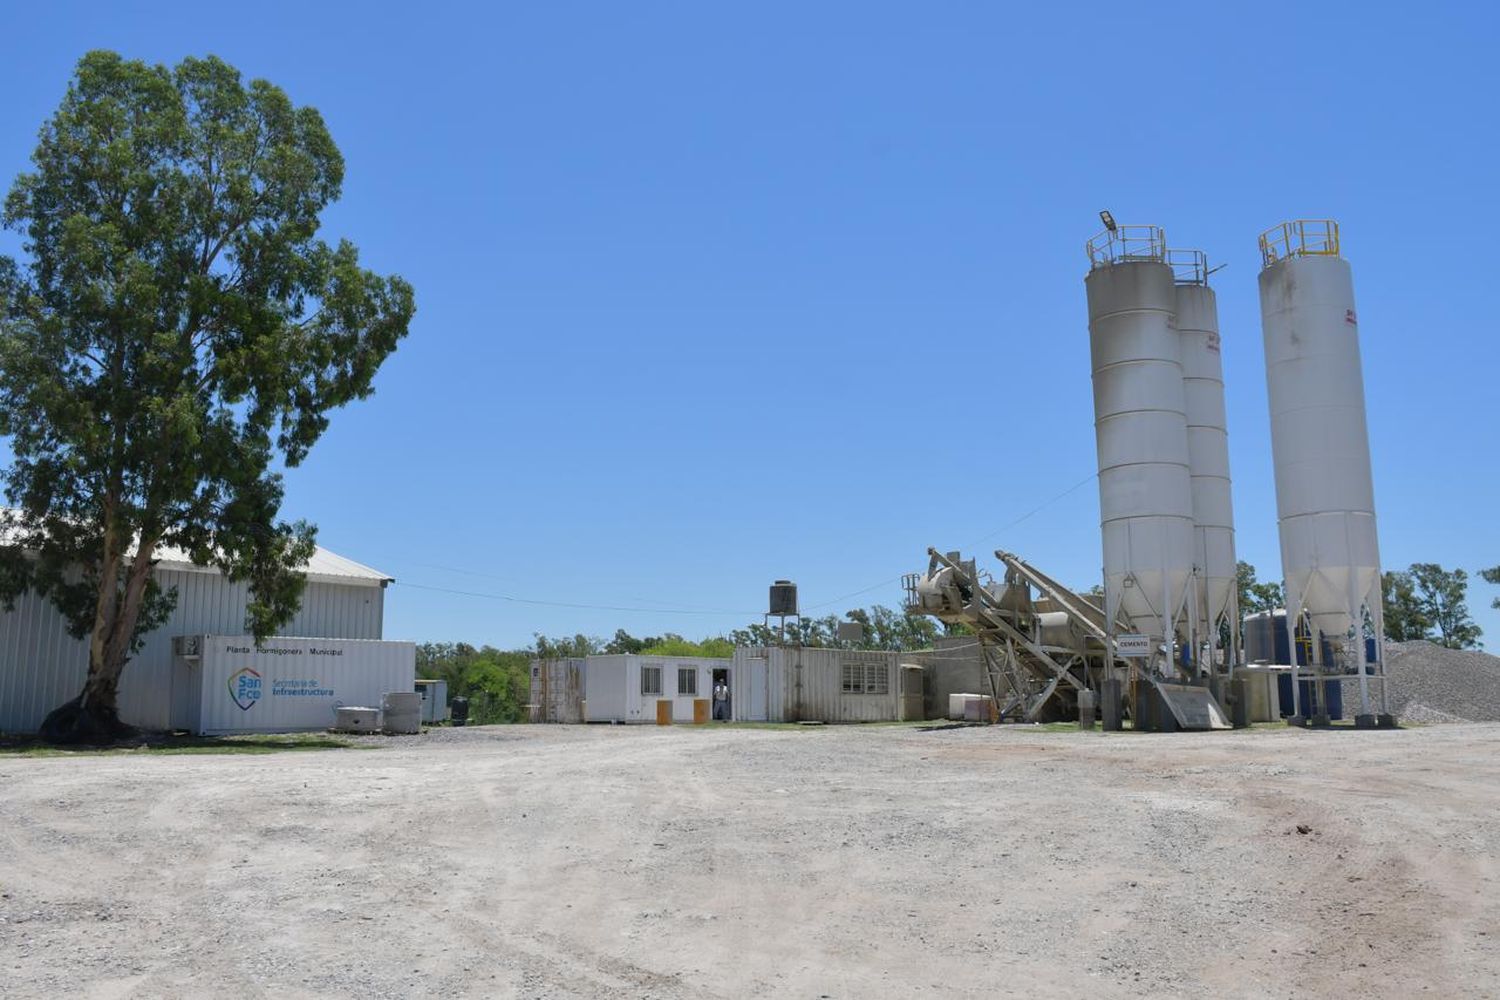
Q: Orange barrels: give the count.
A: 2